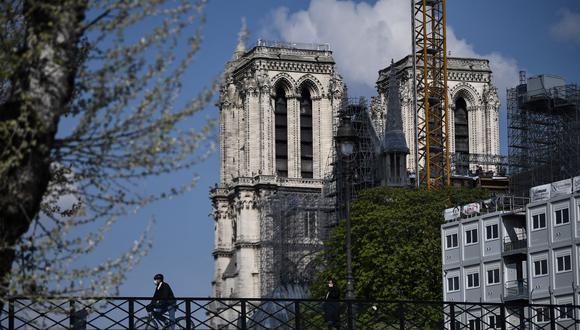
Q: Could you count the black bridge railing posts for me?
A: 11